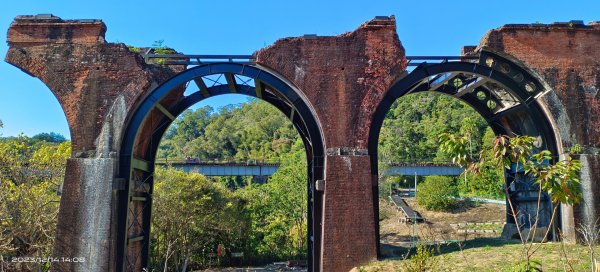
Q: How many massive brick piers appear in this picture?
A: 3